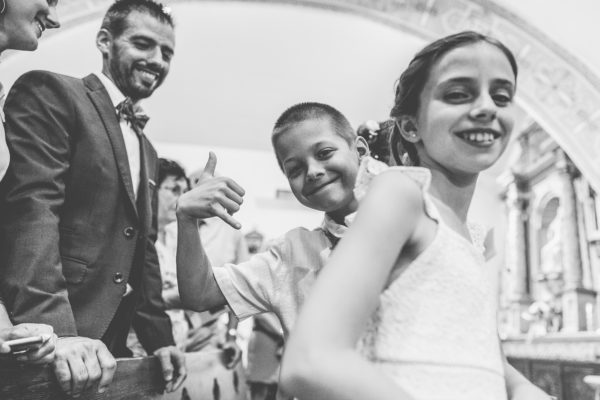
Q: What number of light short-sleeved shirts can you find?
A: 1